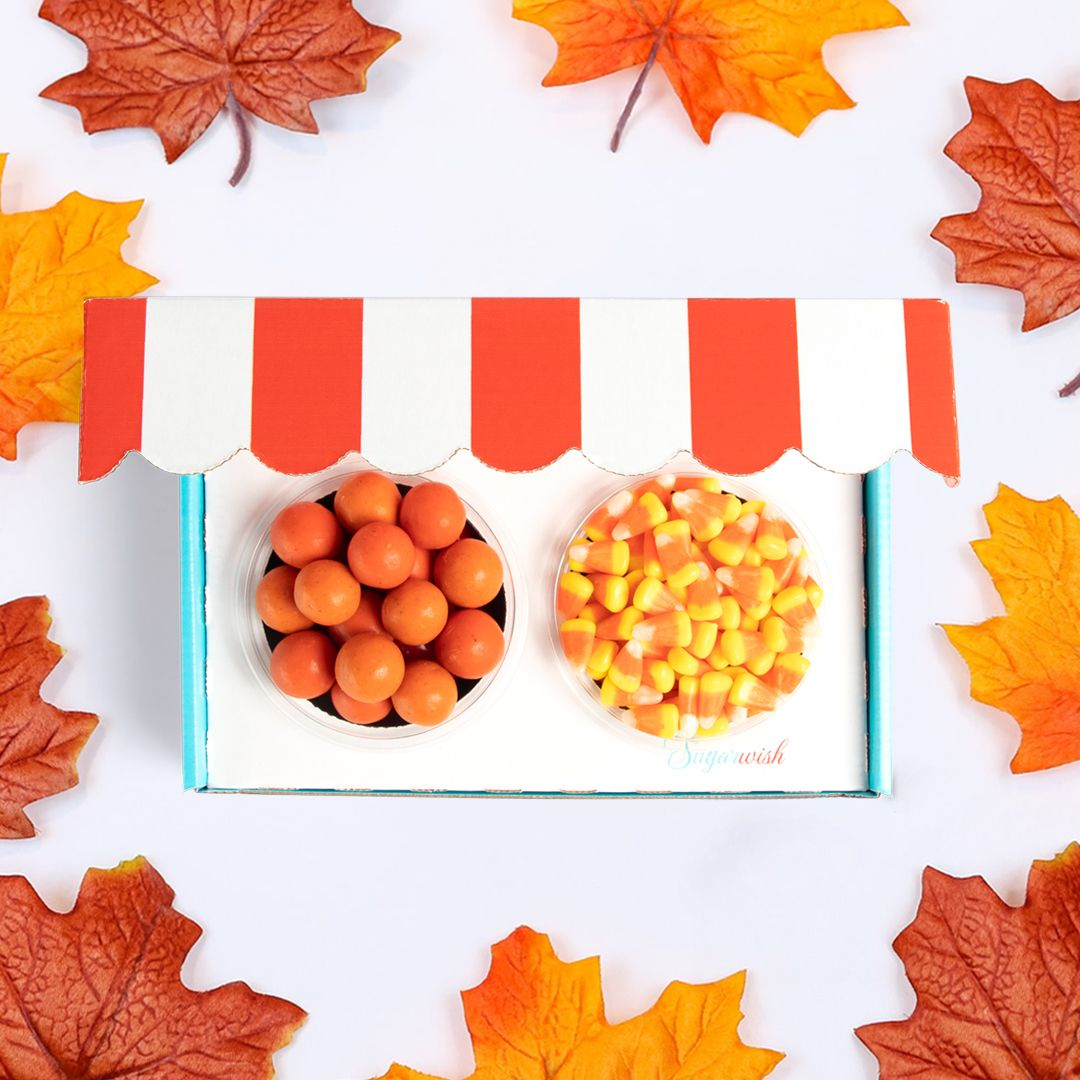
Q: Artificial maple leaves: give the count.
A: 9